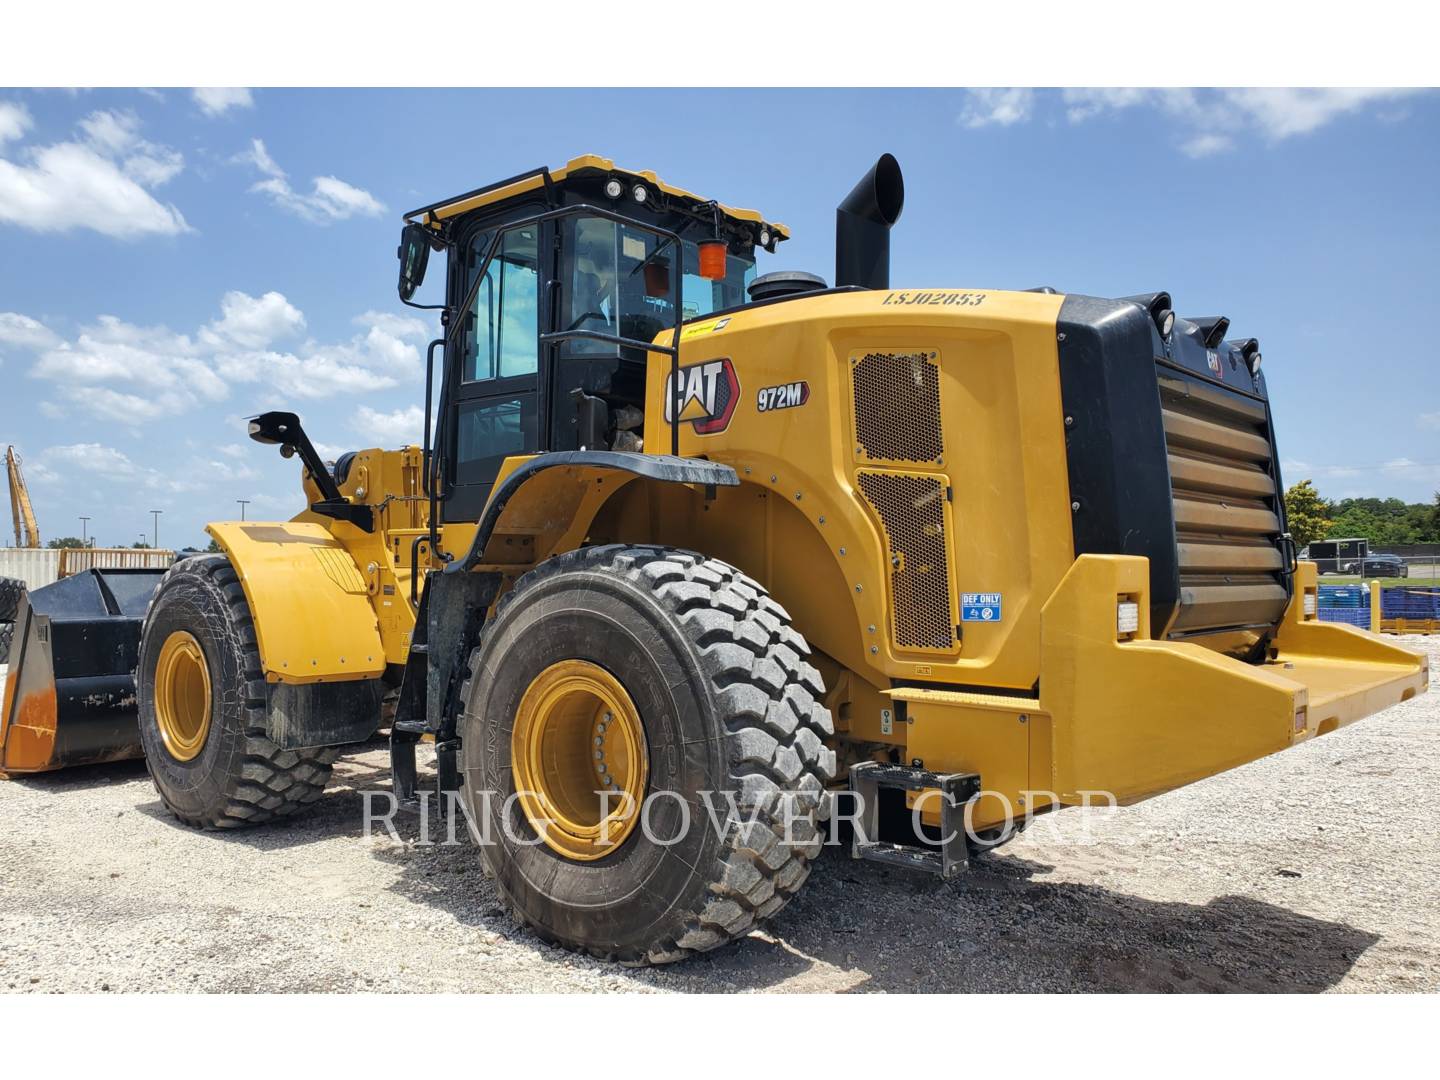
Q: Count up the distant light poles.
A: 4